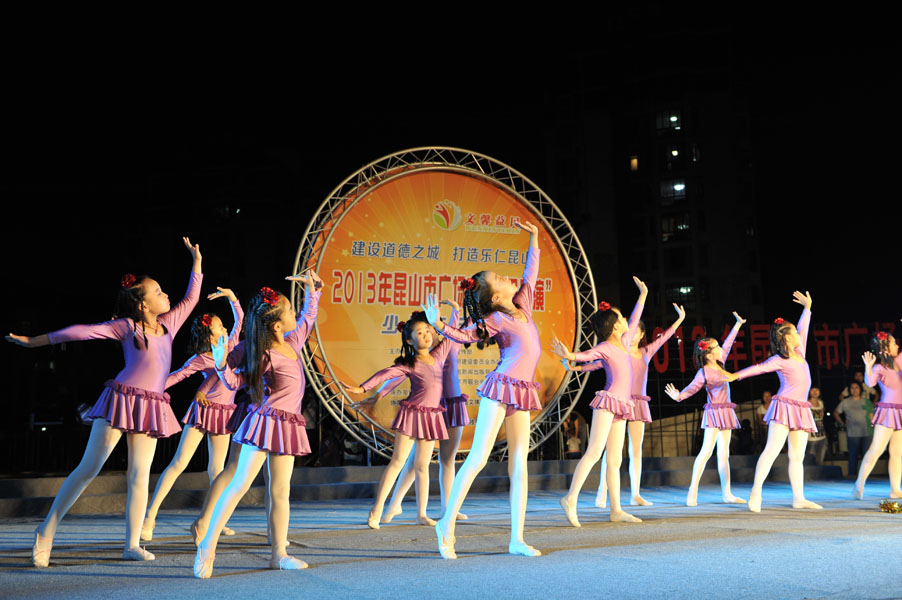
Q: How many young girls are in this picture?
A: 12